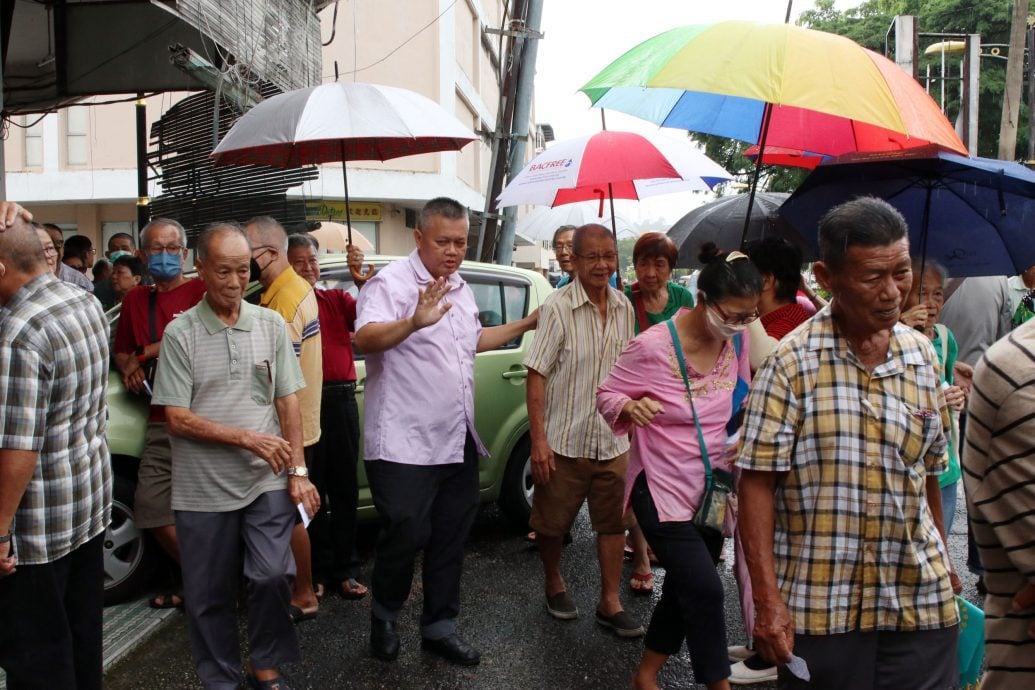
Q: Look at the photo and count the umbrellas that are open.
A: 8